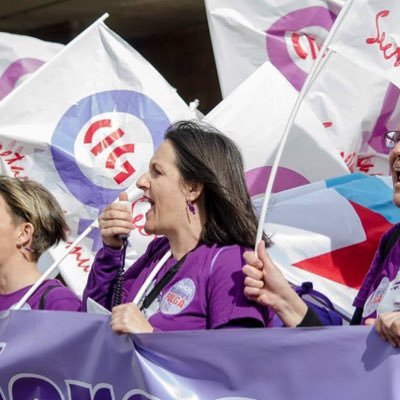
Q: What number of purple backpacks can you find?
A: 1